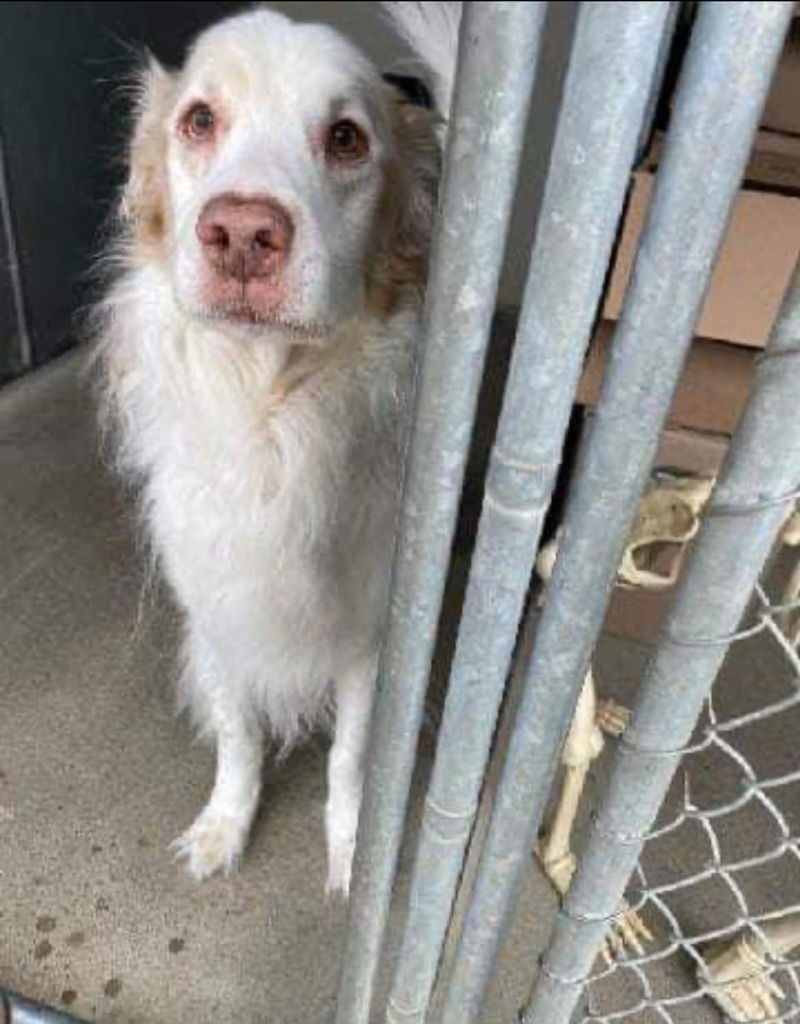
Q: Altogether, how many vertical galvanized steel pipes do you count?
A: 4